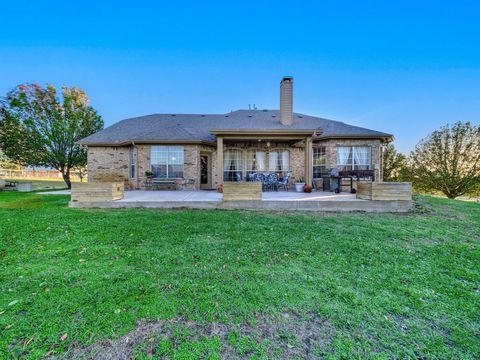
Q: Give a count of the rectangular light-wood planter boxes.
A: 3